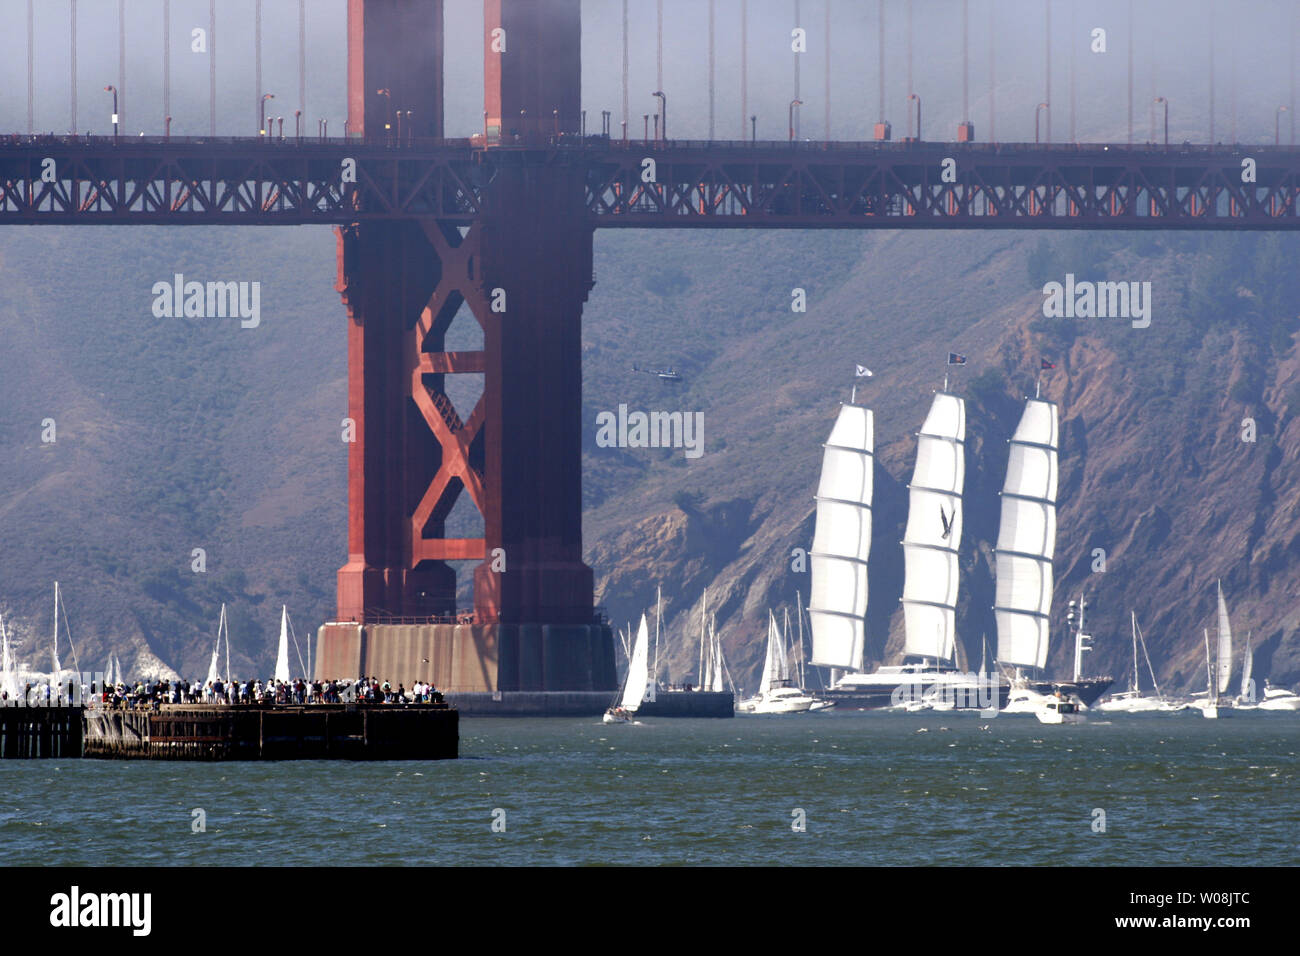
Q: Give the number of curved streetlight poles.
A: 9